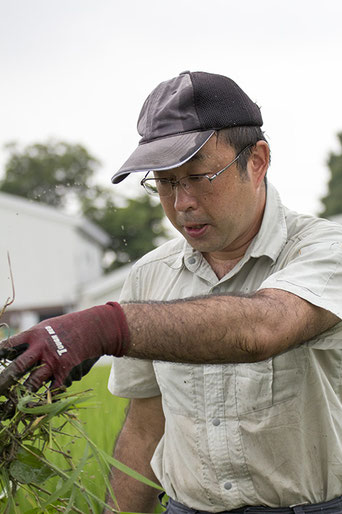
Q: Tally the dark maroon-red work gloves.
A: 1